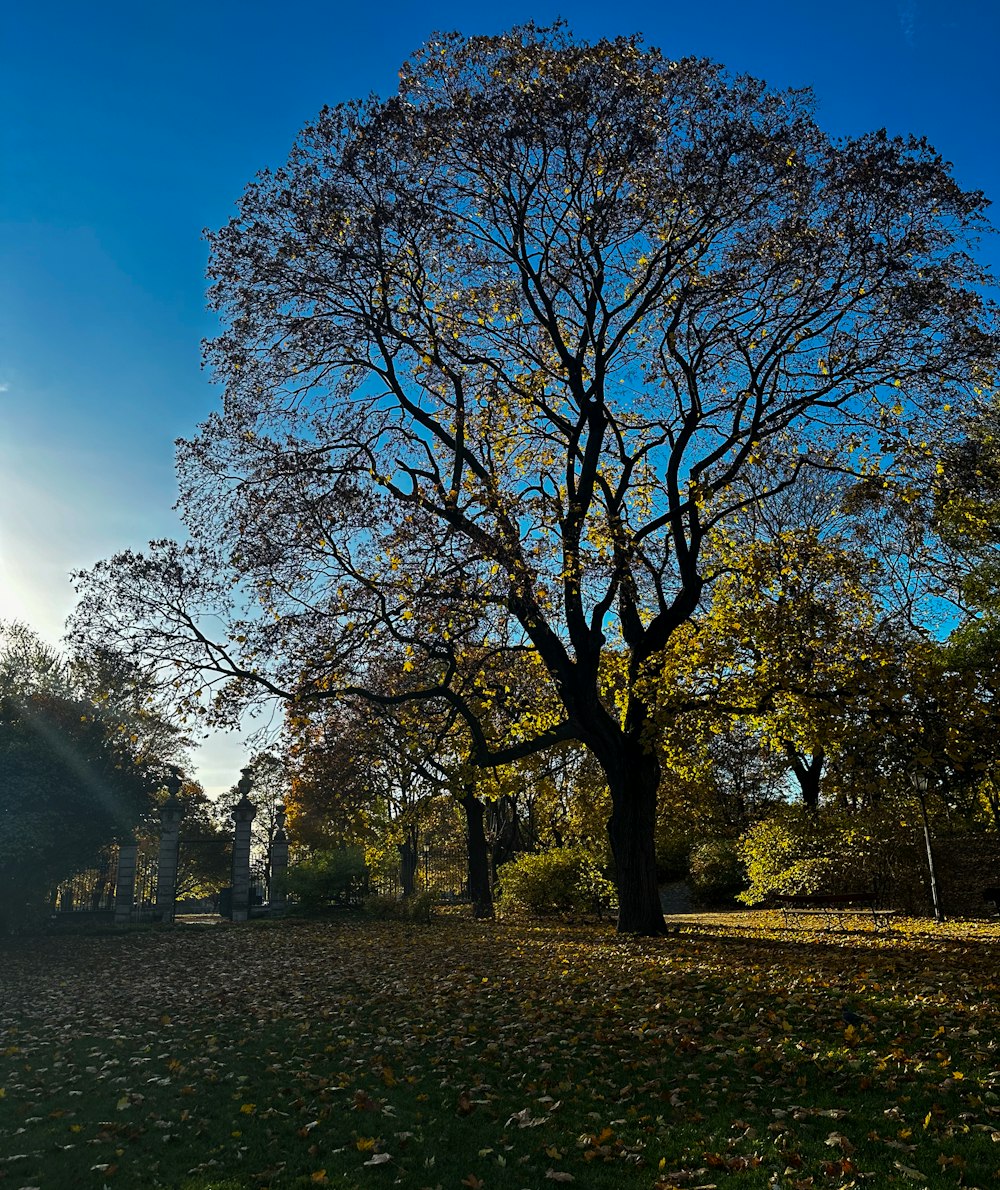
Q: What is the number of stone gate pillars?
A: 4